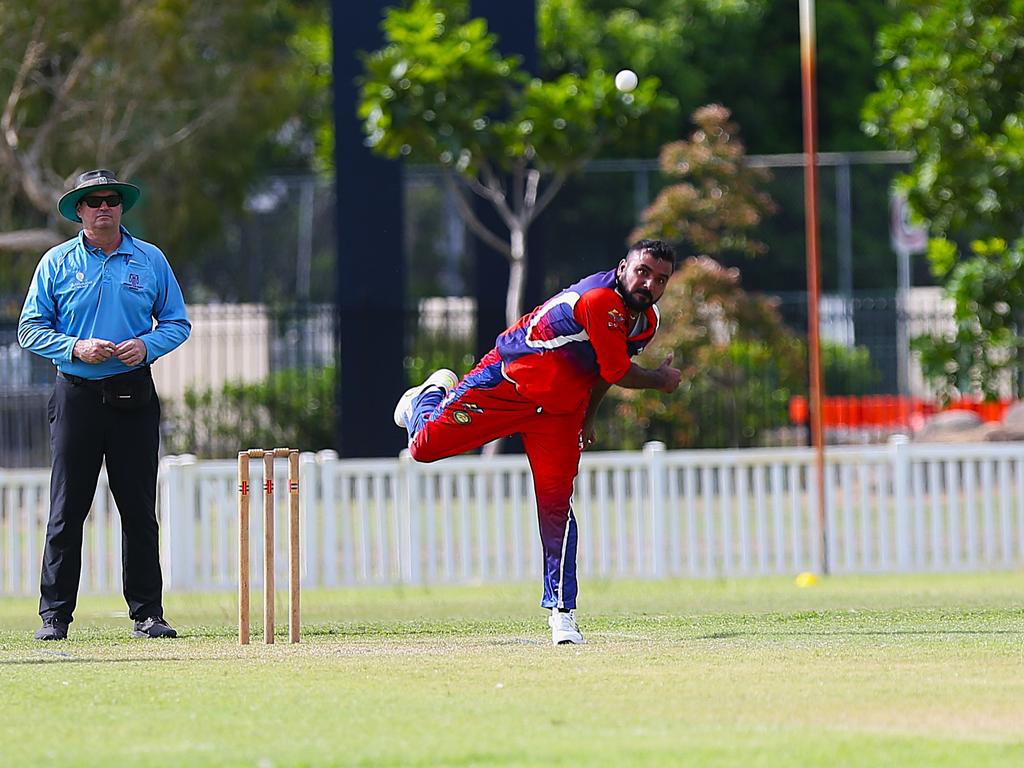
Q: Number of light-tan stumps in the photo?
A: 3